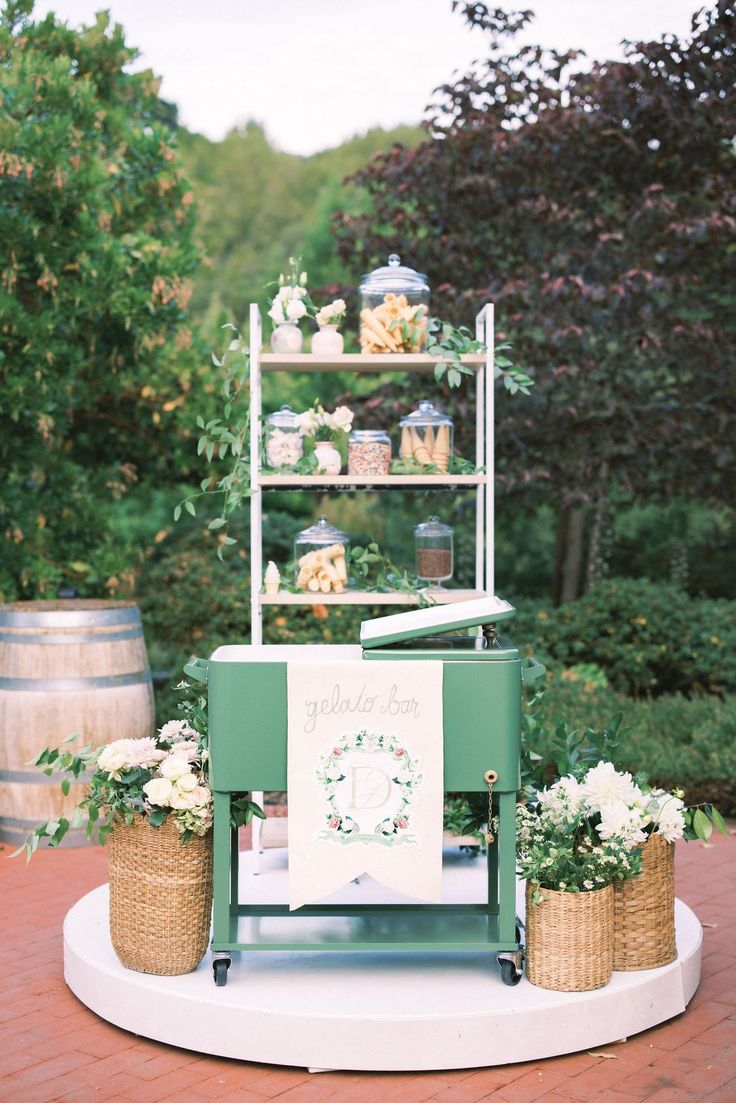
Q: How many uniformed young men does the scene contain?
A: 0